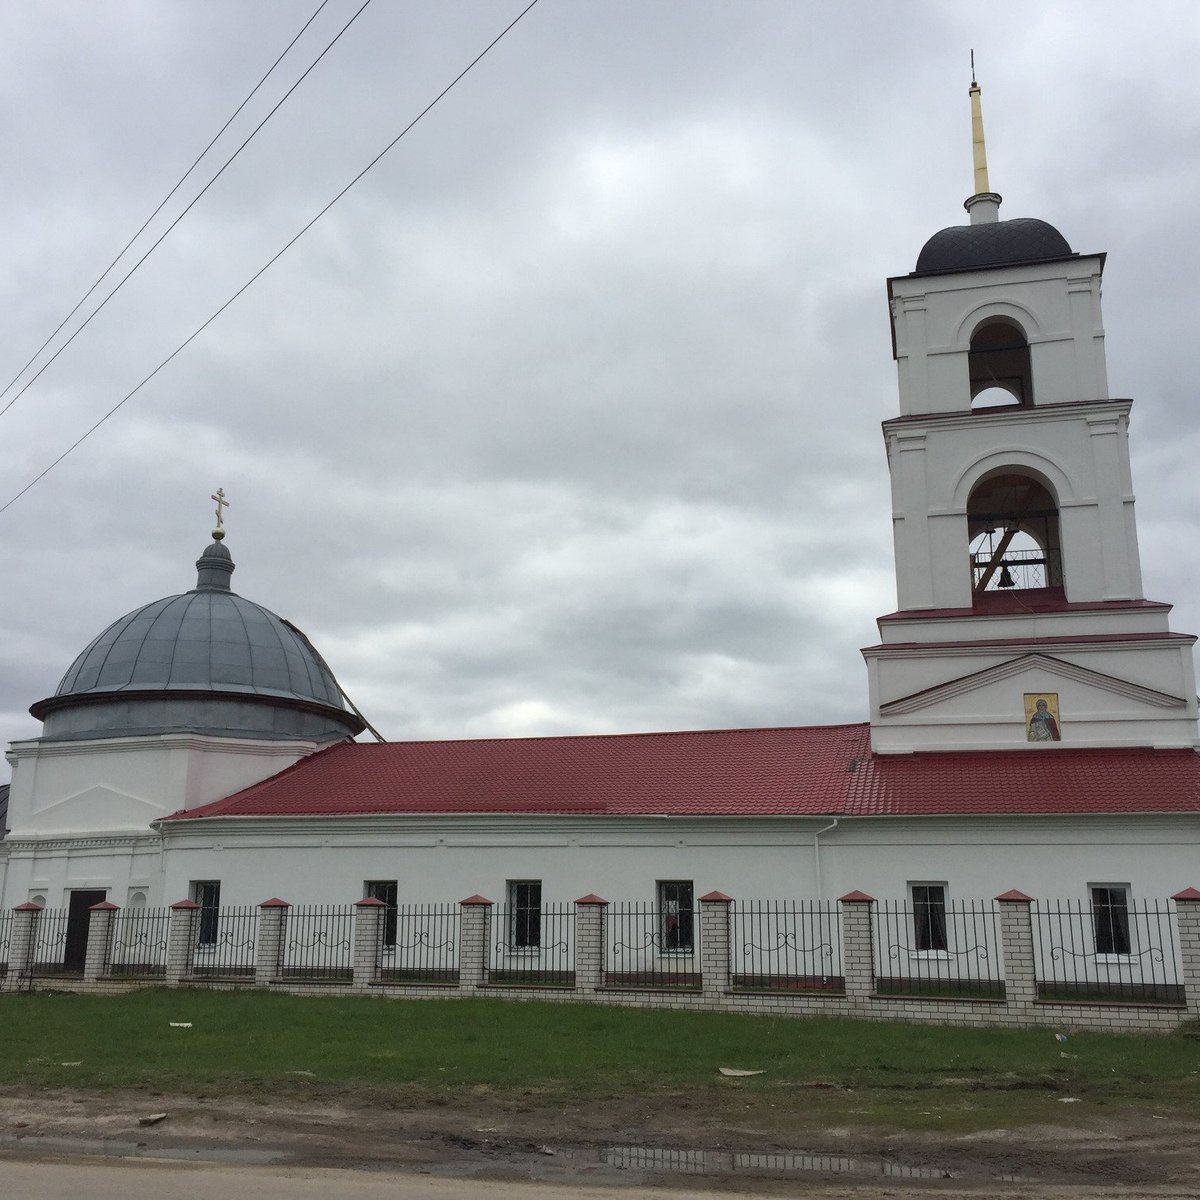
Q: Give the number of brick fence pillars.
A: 11